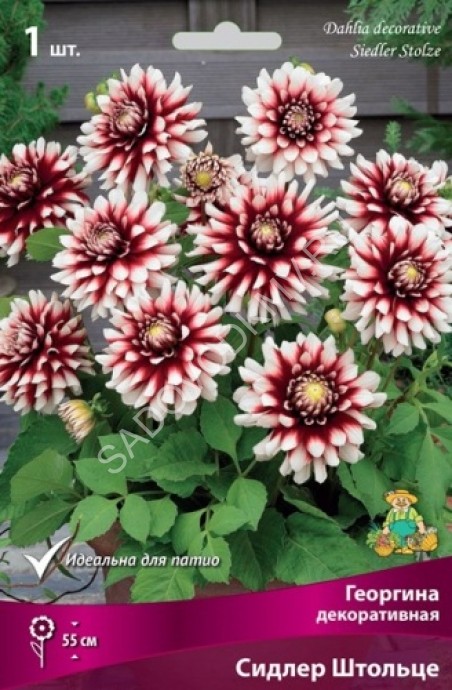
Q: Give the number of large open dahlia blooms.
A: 10